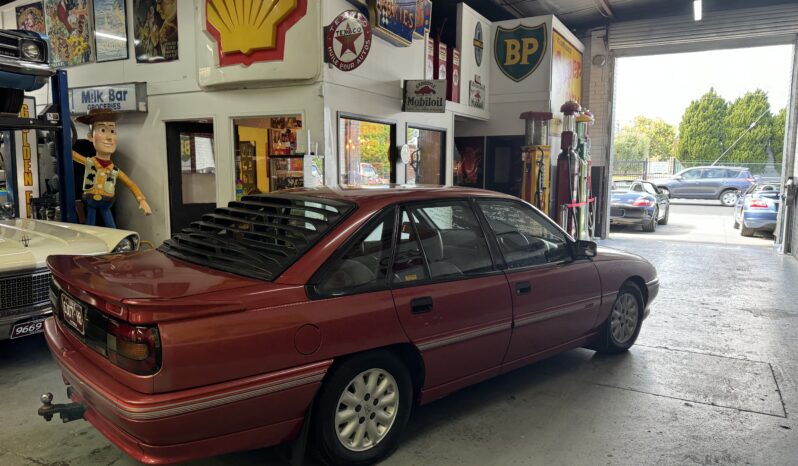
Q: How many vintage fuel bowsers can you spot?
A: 4